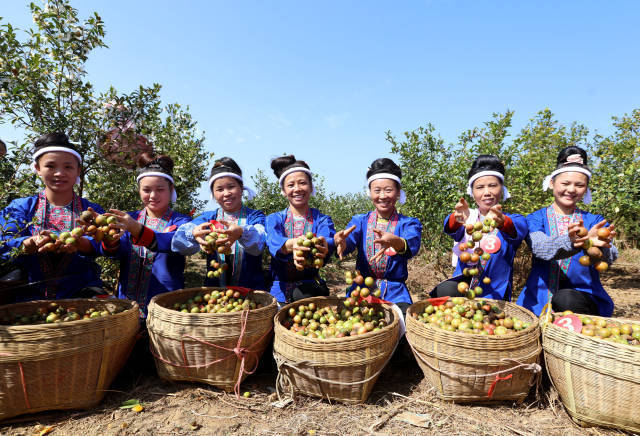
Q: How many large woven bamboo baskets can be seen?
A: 5